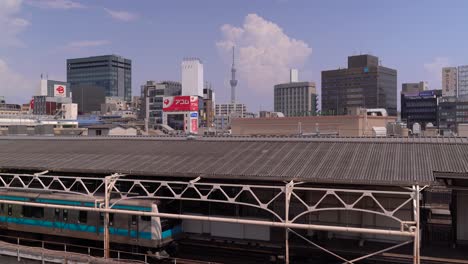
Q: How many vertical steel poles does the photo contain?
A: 3